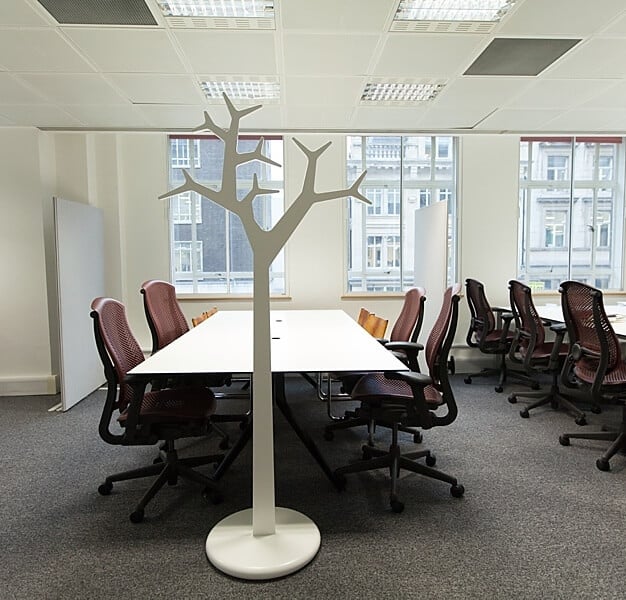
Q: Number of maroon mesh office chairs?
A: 7